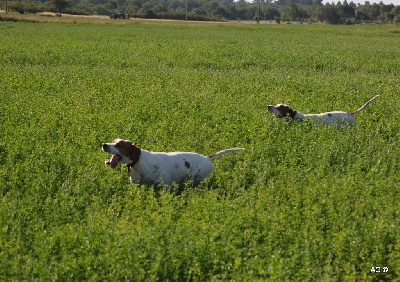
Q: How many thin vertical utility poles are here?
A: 3